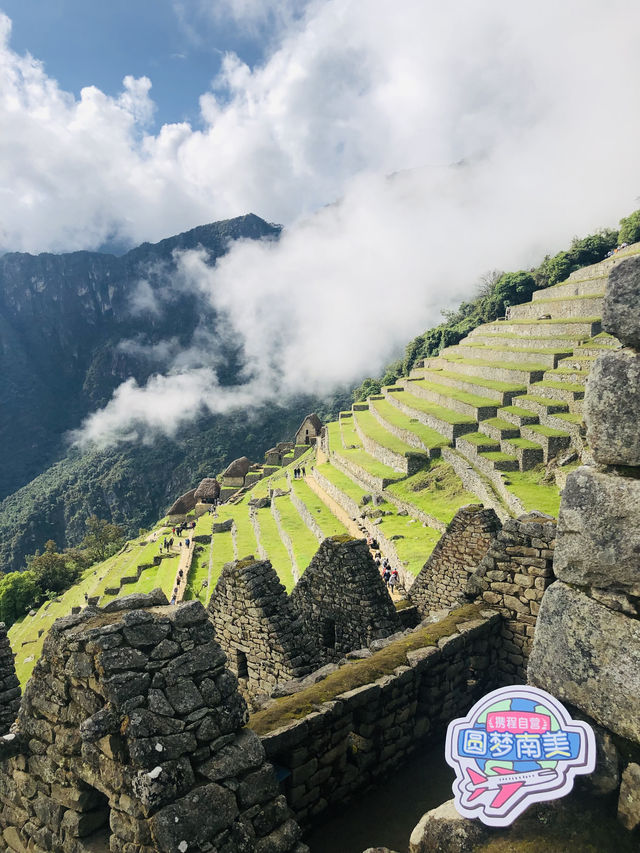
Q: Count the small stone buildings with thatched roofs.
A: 4